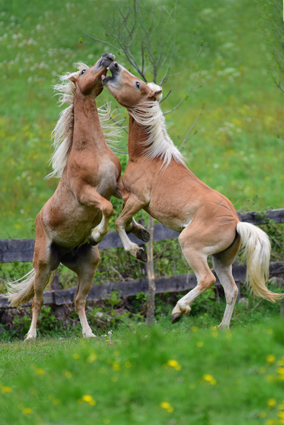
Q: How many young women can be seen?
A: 0